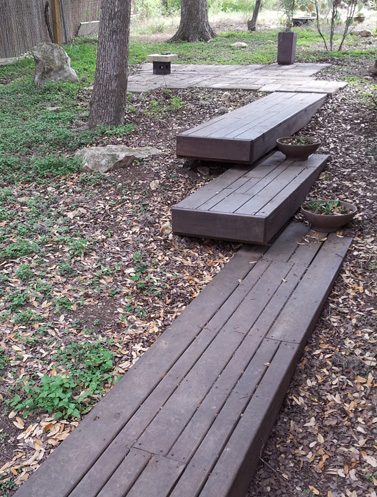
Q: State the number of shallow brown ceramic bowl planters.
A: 2